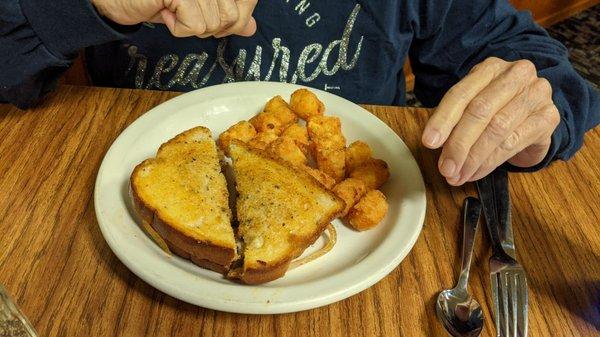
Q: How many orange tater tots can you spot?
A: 14